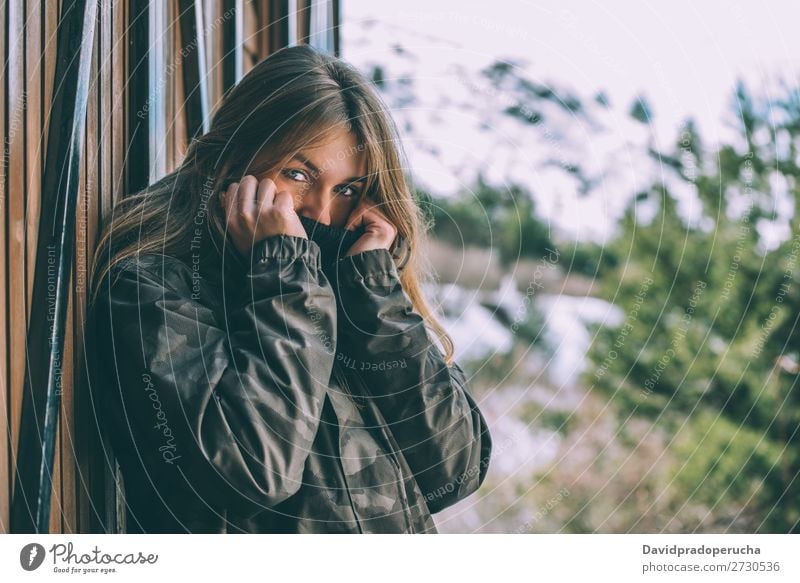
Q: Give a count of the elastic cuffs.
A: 2